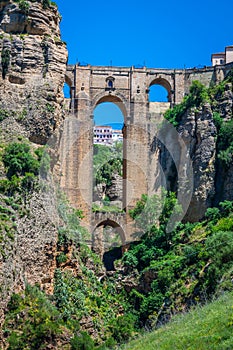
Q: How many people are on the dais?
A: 0